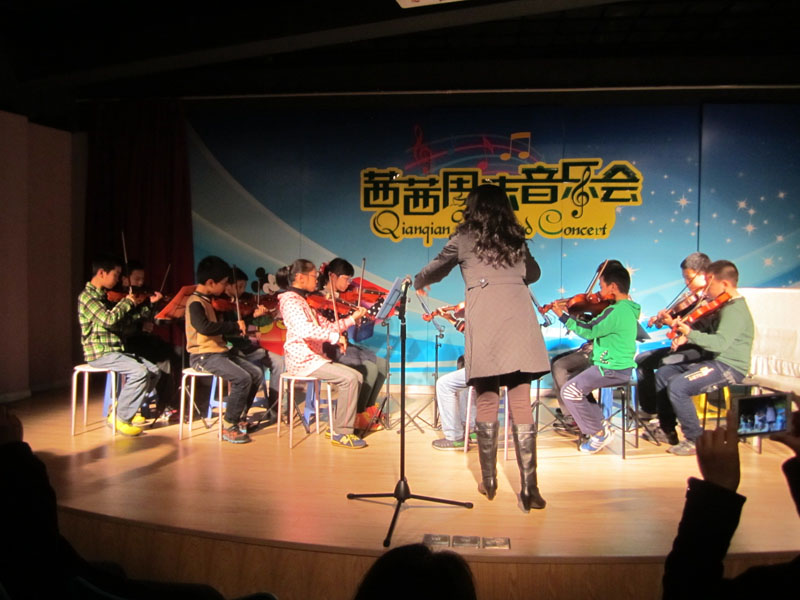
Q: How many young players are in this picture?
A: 11